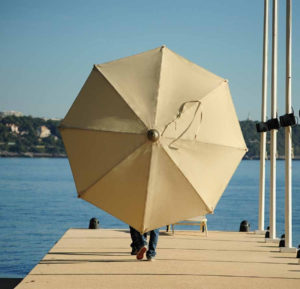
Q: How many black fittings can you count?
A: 3